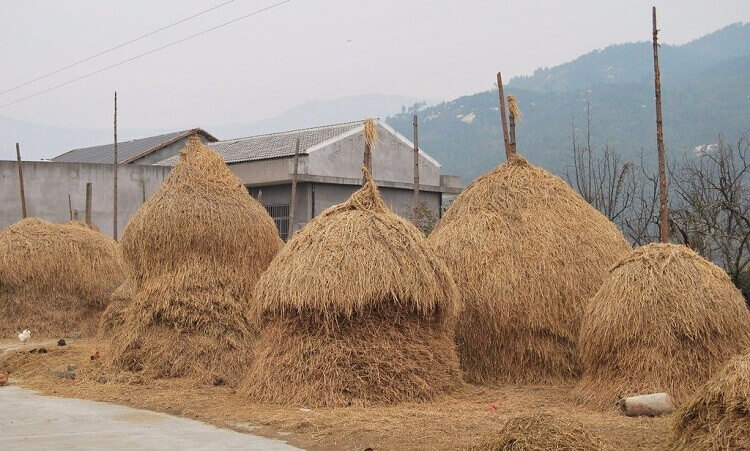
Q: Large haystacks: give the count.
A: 5